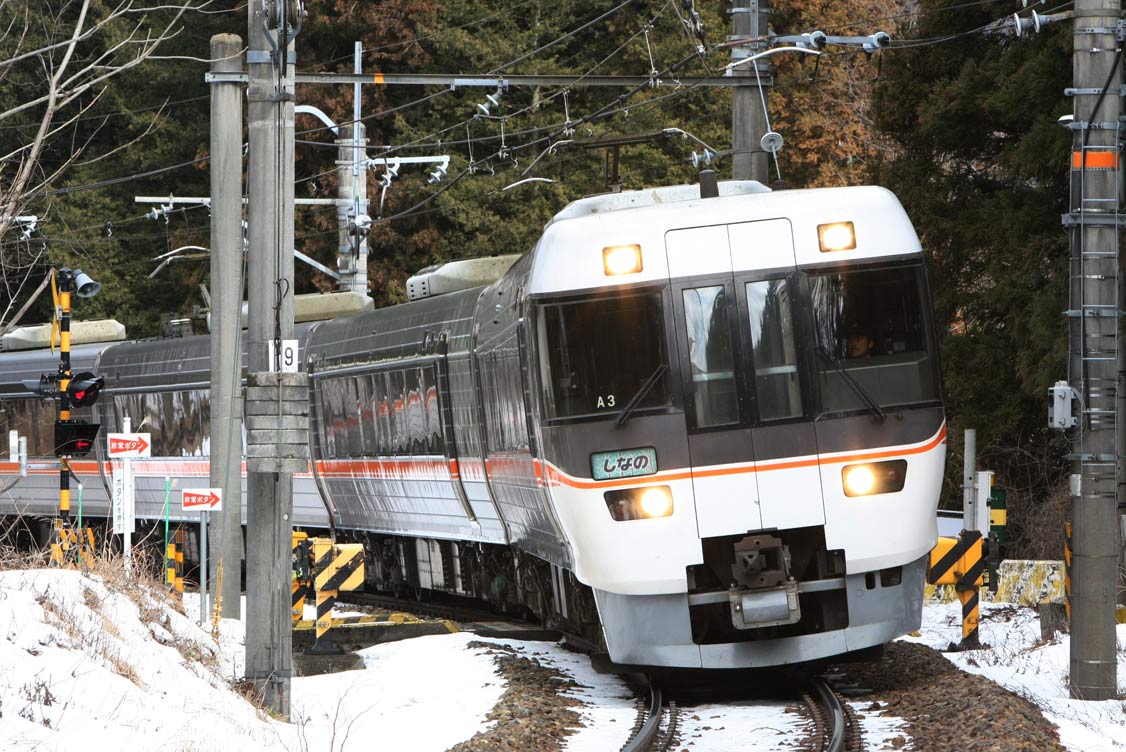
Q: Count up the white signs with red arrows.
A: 2